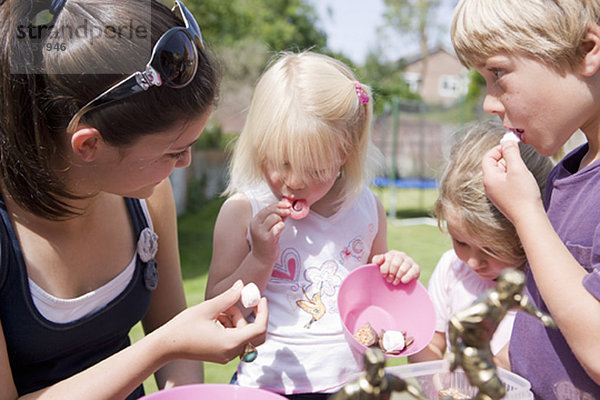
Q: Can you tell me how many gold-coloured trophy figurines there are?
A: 2